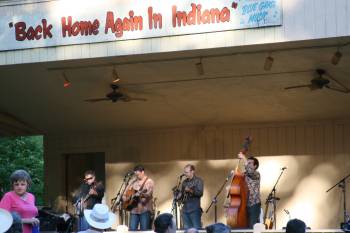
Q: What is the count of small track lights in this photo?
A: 5